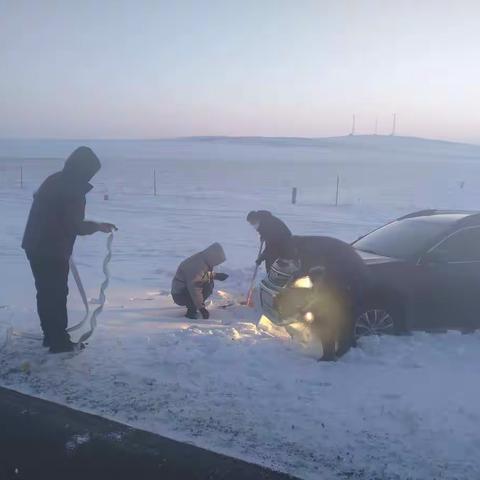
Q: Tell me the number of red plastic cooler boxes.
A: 0